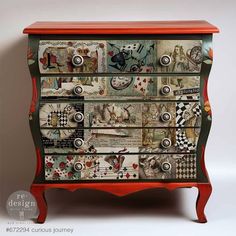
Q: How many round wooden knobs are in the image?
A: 10